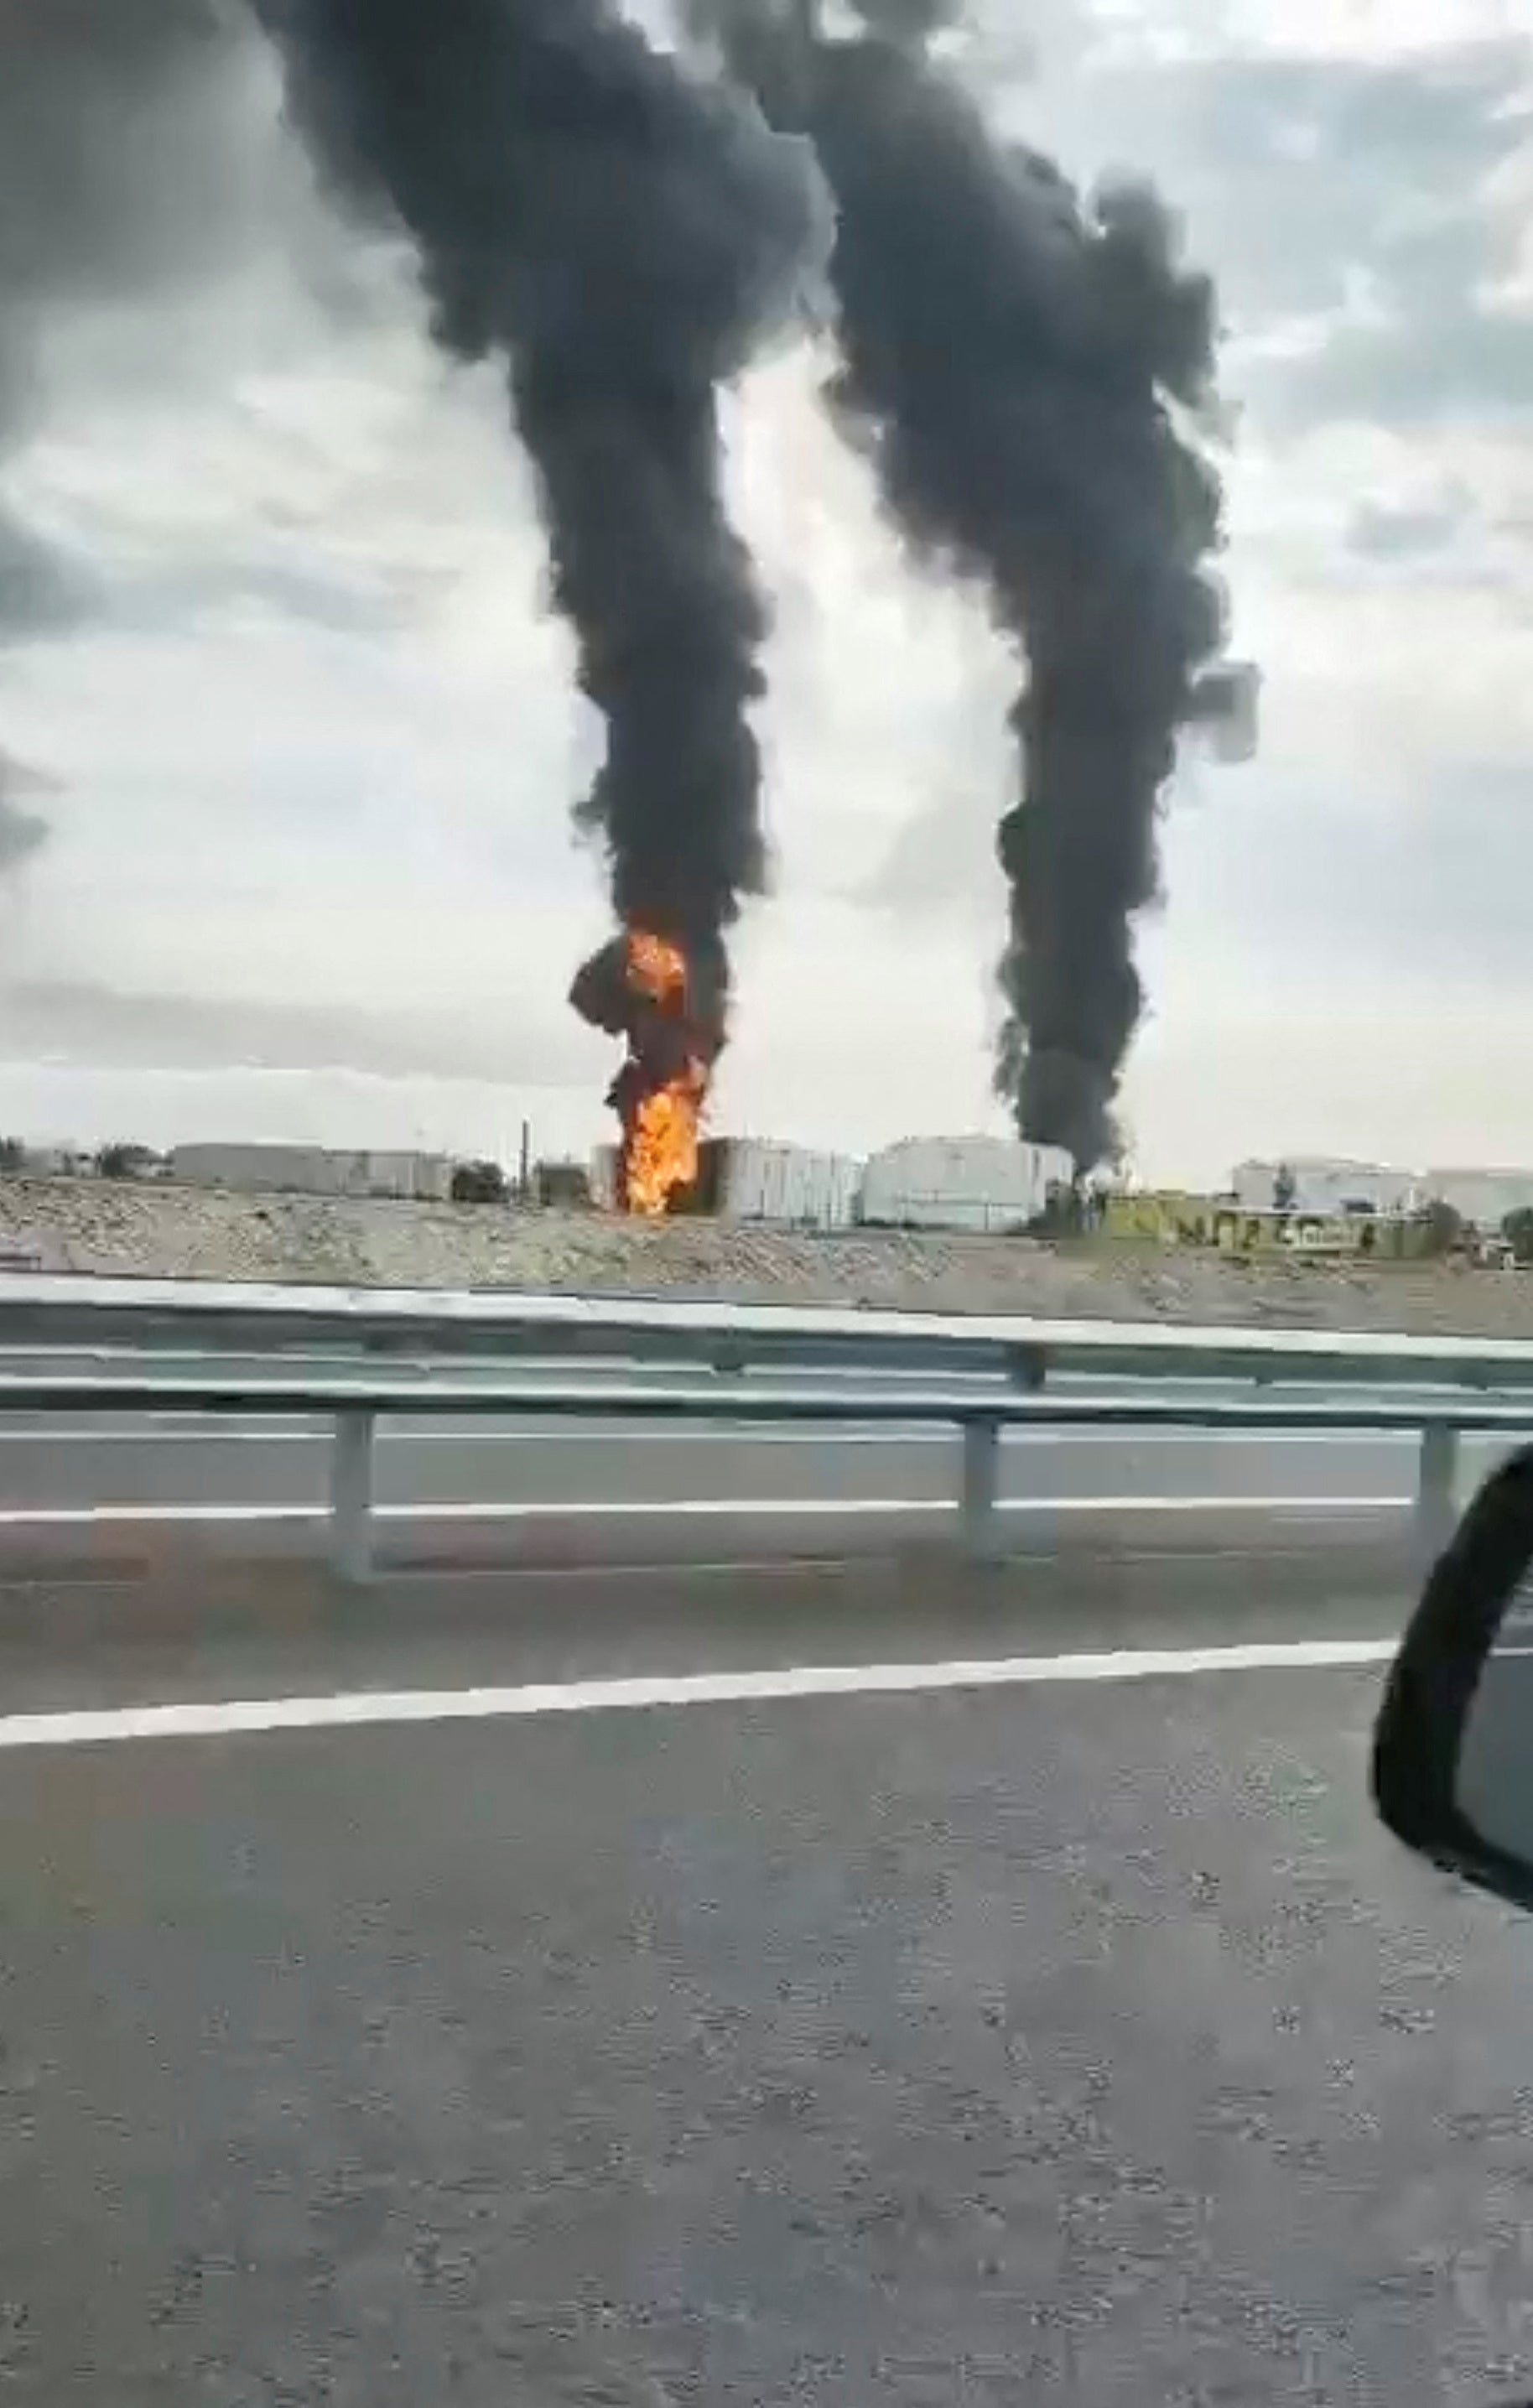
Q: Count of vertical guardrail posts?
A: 3